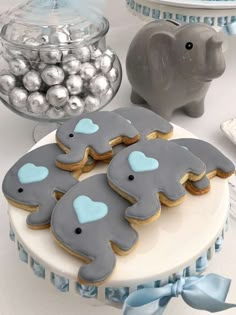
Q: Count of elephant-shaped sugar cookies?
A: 6